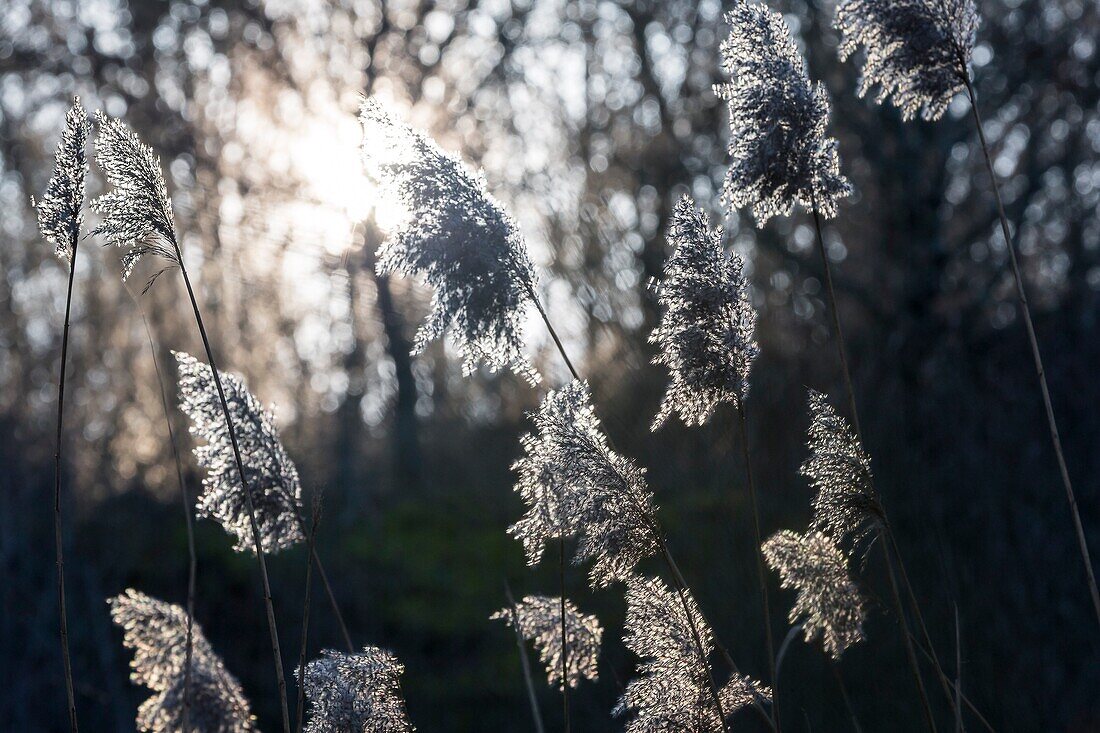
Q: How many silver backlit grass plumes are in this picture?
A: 14